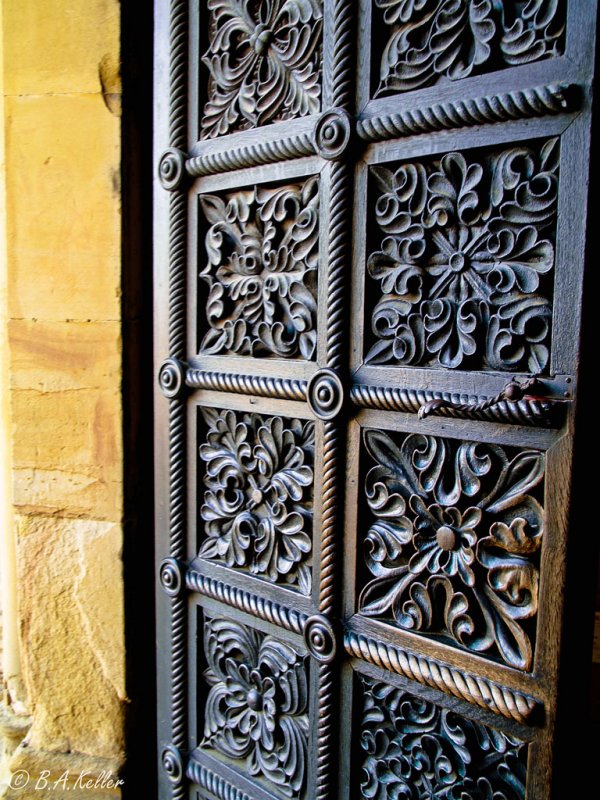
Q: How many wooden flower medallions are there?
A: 8